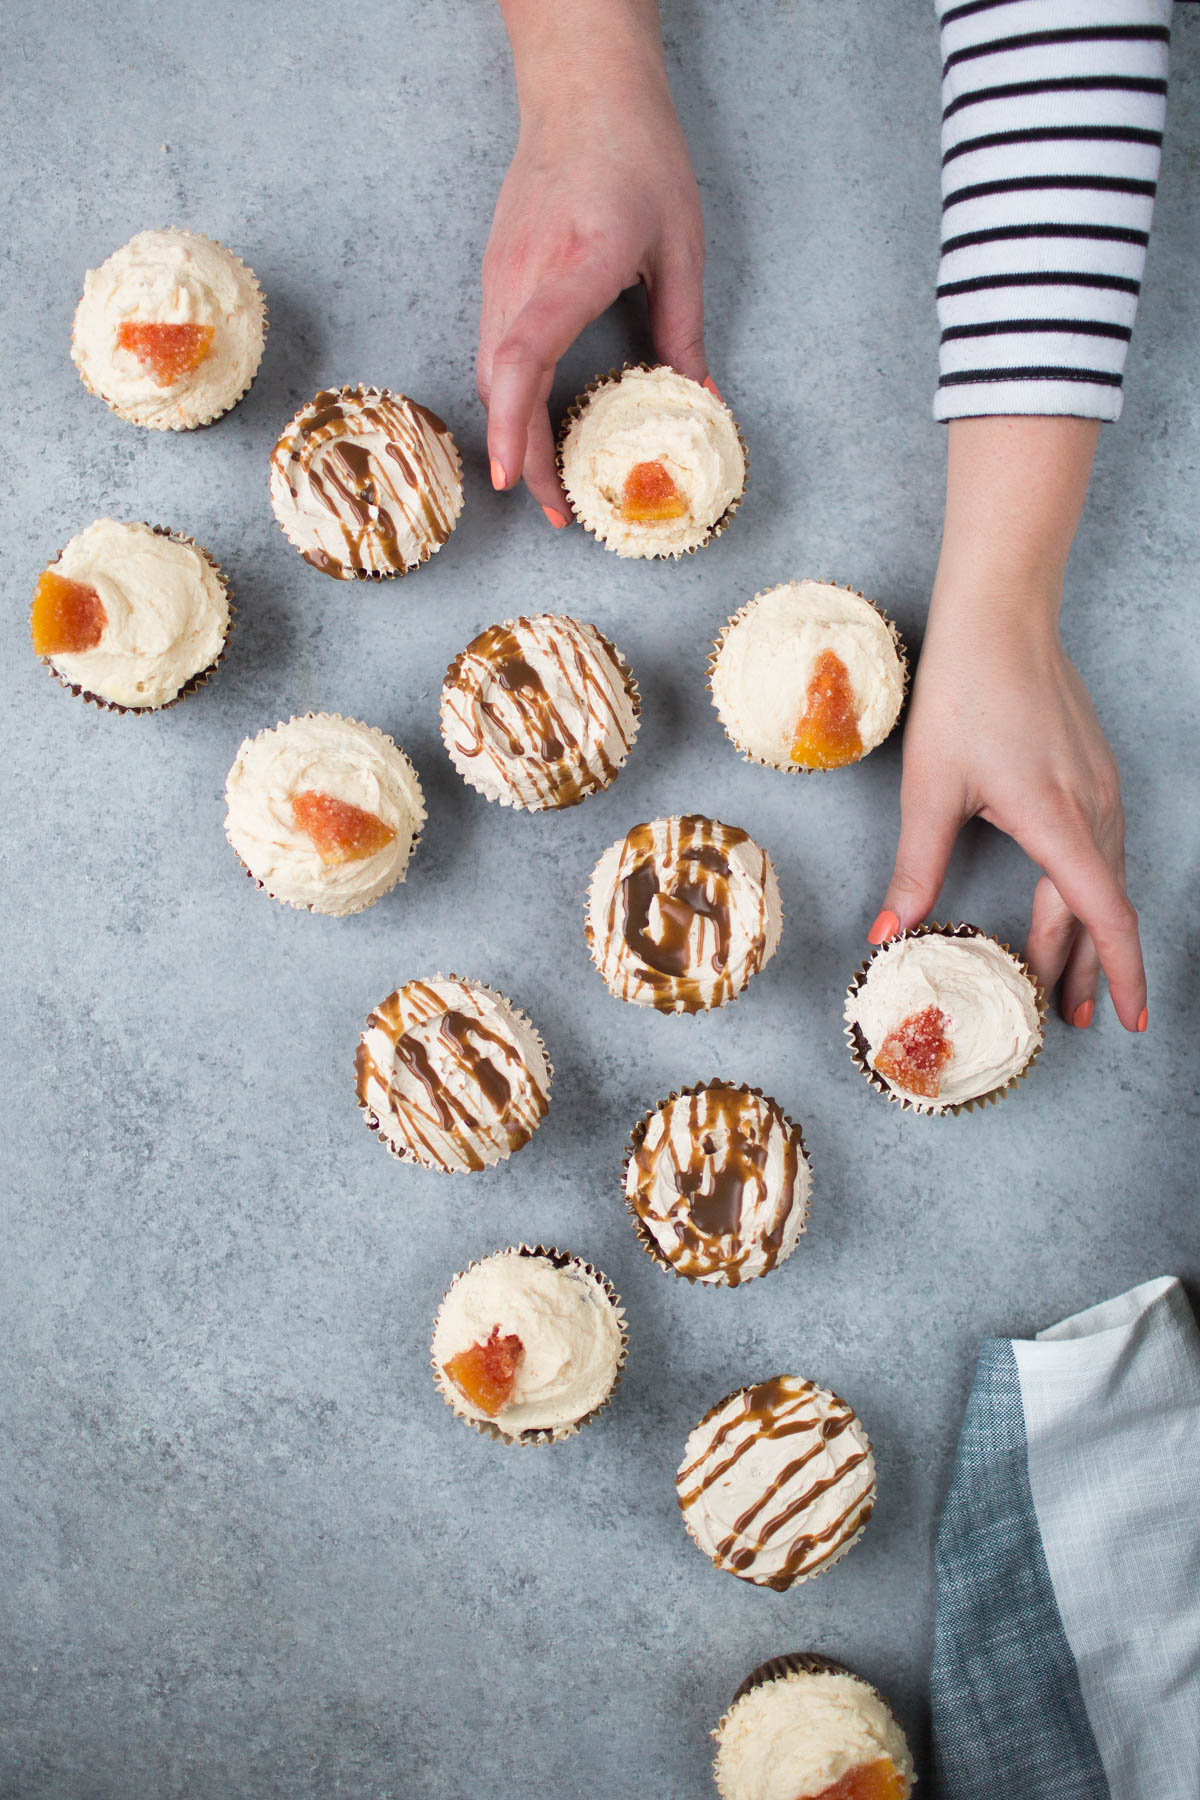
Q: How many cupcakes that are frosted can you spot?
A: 14